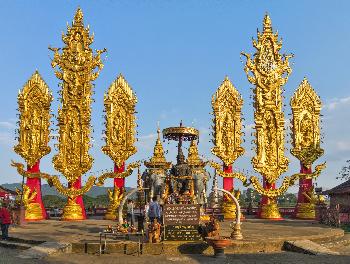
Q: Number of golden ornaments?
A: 6